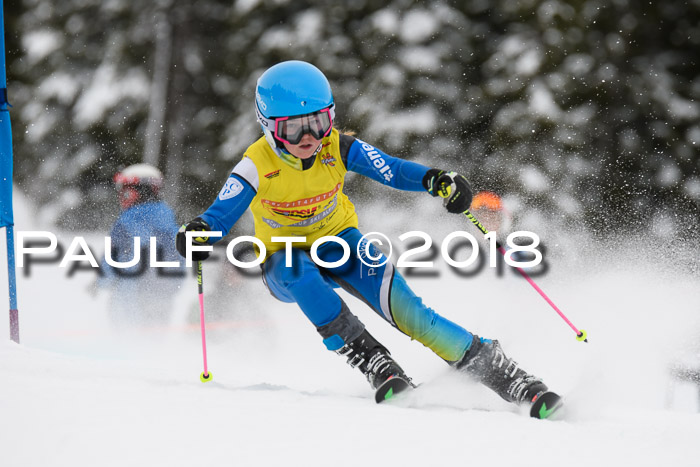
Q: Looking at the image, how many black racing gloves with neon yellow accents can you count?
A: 2